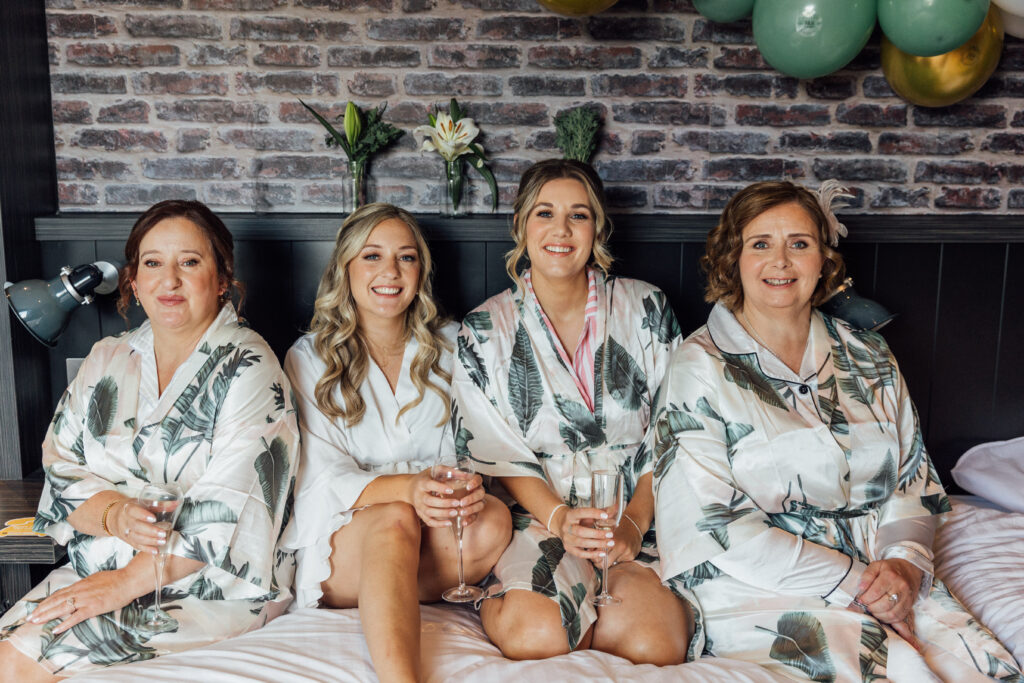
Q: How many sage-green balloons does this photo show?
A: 3